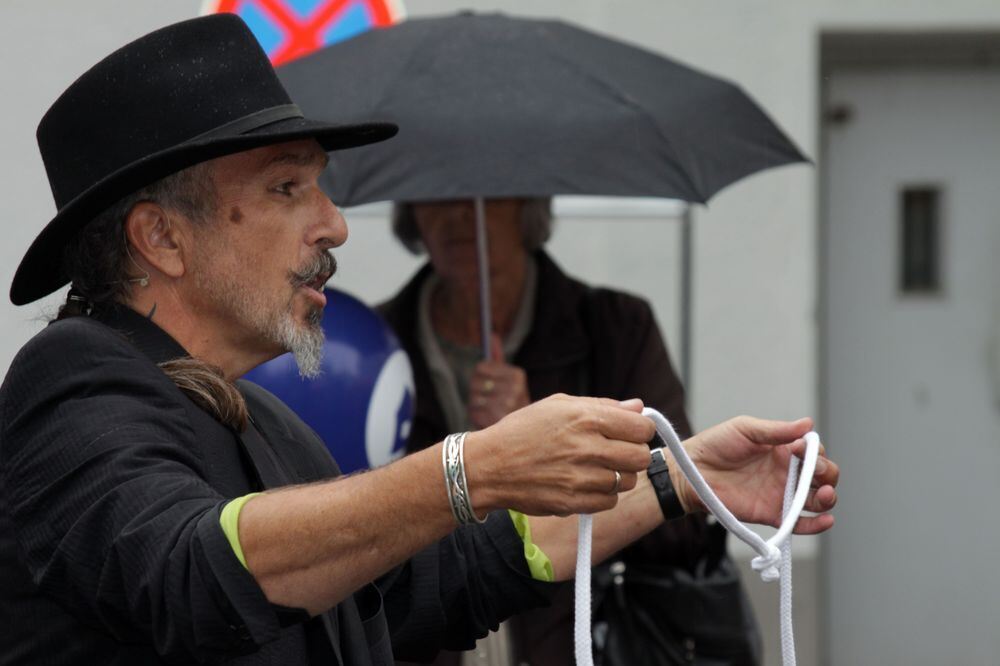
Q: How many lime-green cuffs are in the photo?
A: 2